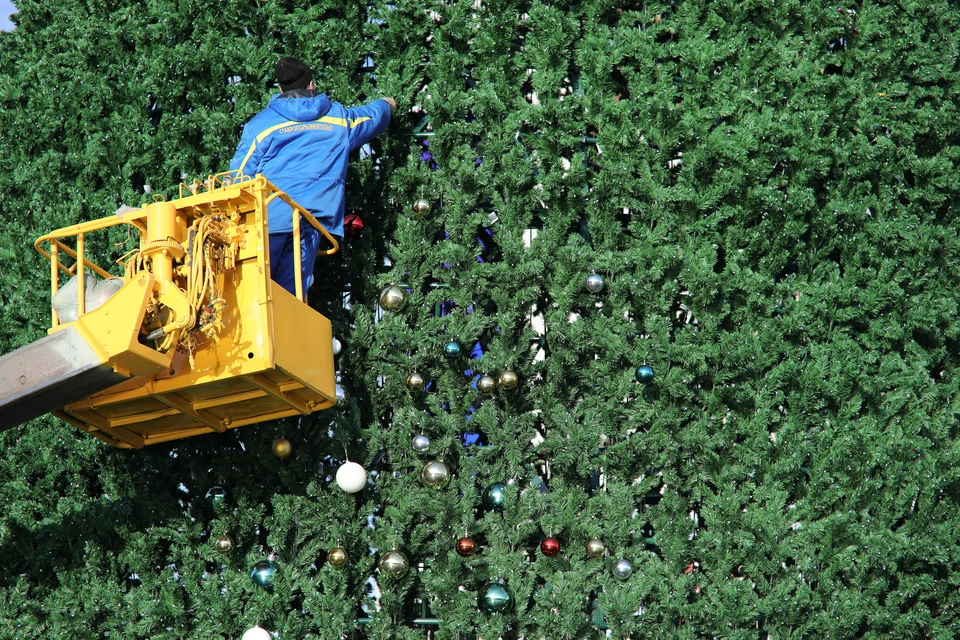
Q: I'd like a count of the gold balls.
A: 11